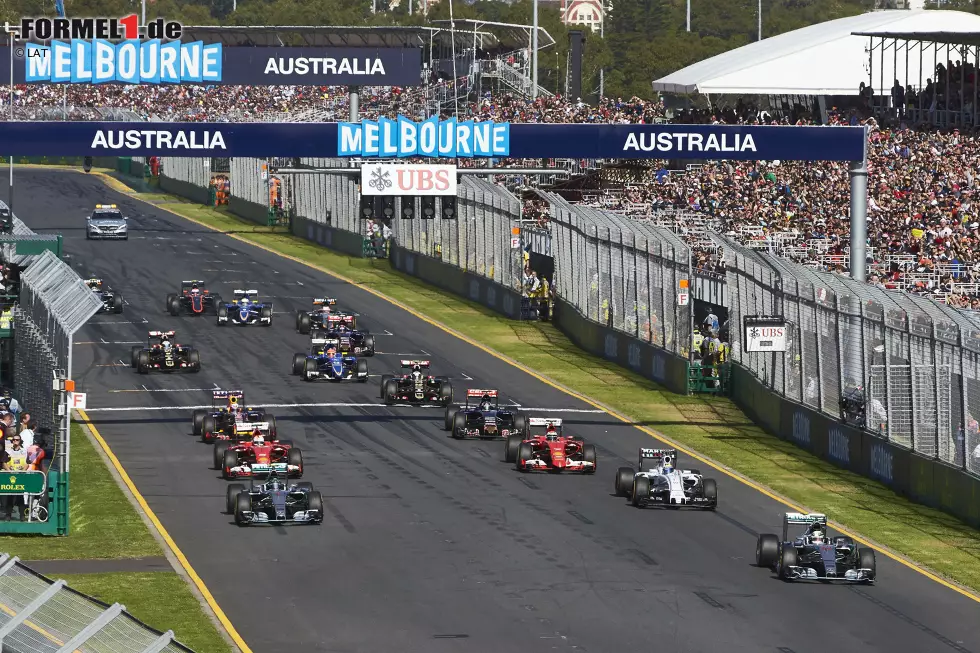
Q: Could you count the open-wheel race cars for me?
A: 15